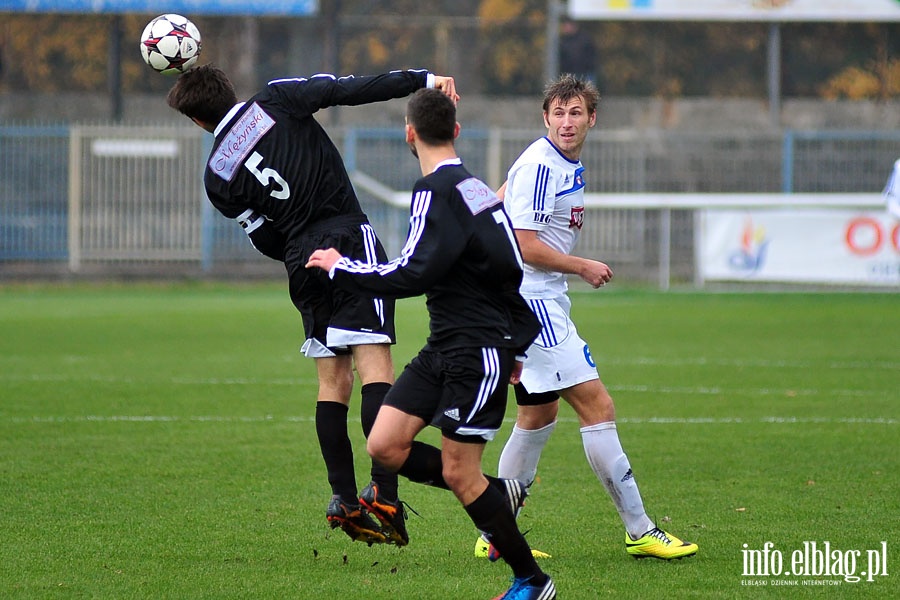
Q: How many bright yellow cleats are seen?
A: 2